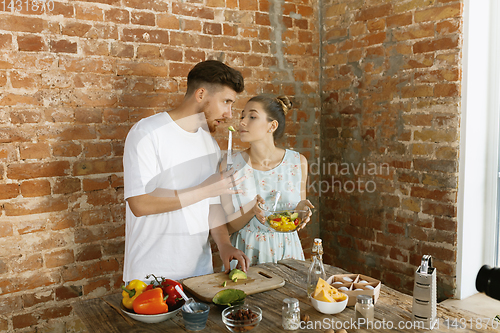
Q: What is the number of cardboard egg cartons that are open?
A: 1